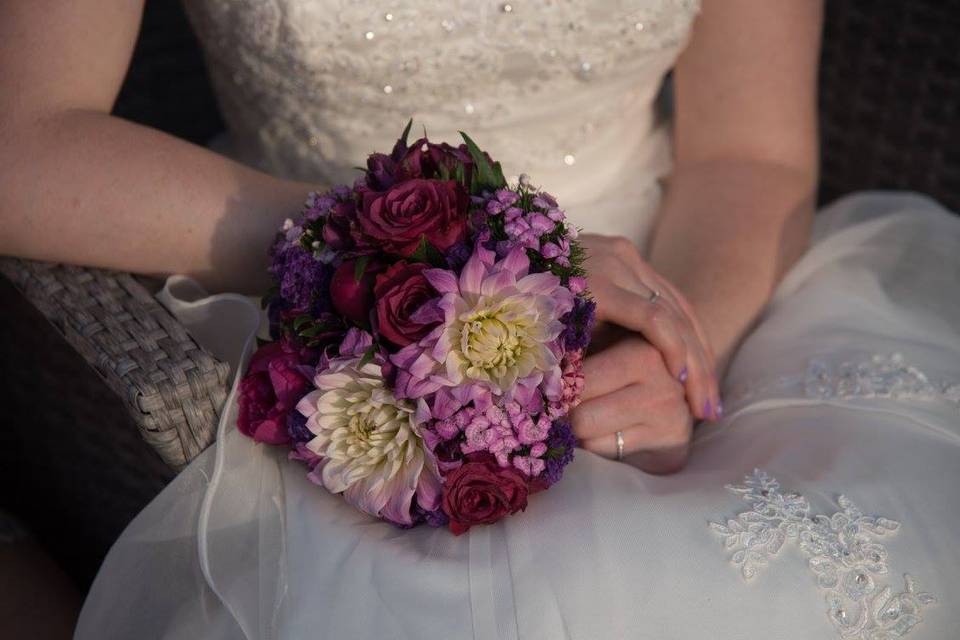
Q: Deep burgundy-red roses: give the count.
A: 3